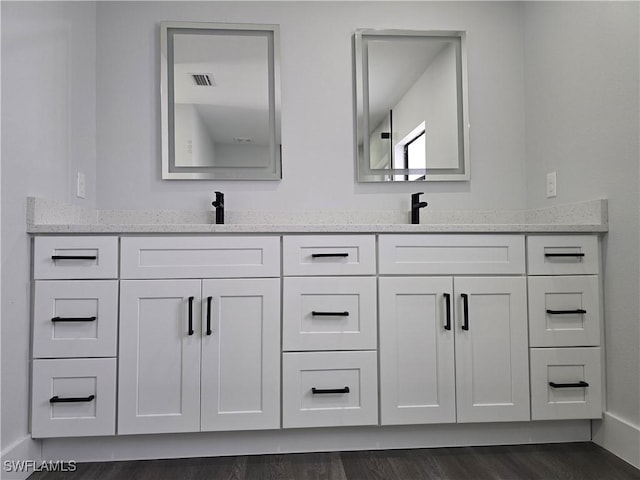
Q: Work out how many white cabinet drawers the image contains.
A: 9